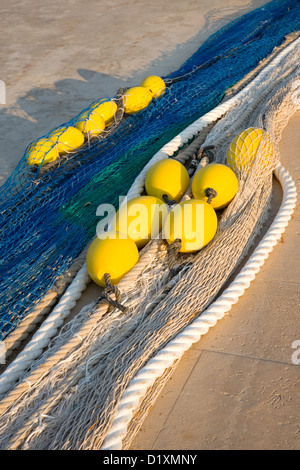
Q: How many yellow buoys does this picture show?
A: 12